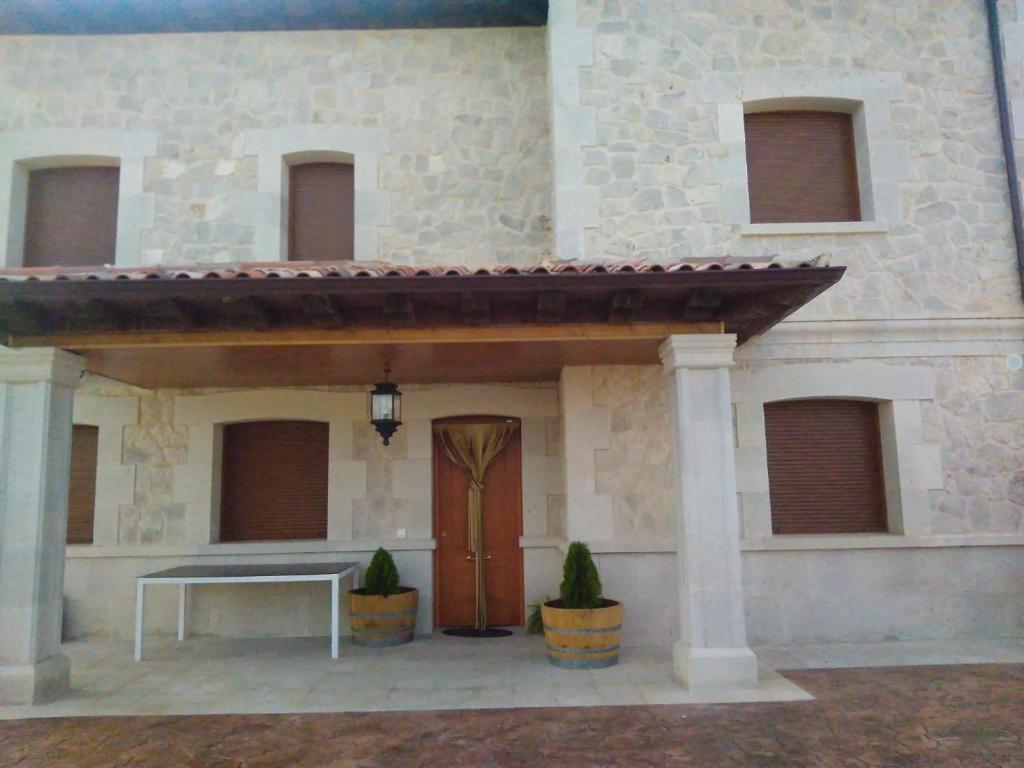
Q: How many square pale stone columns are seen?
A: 2